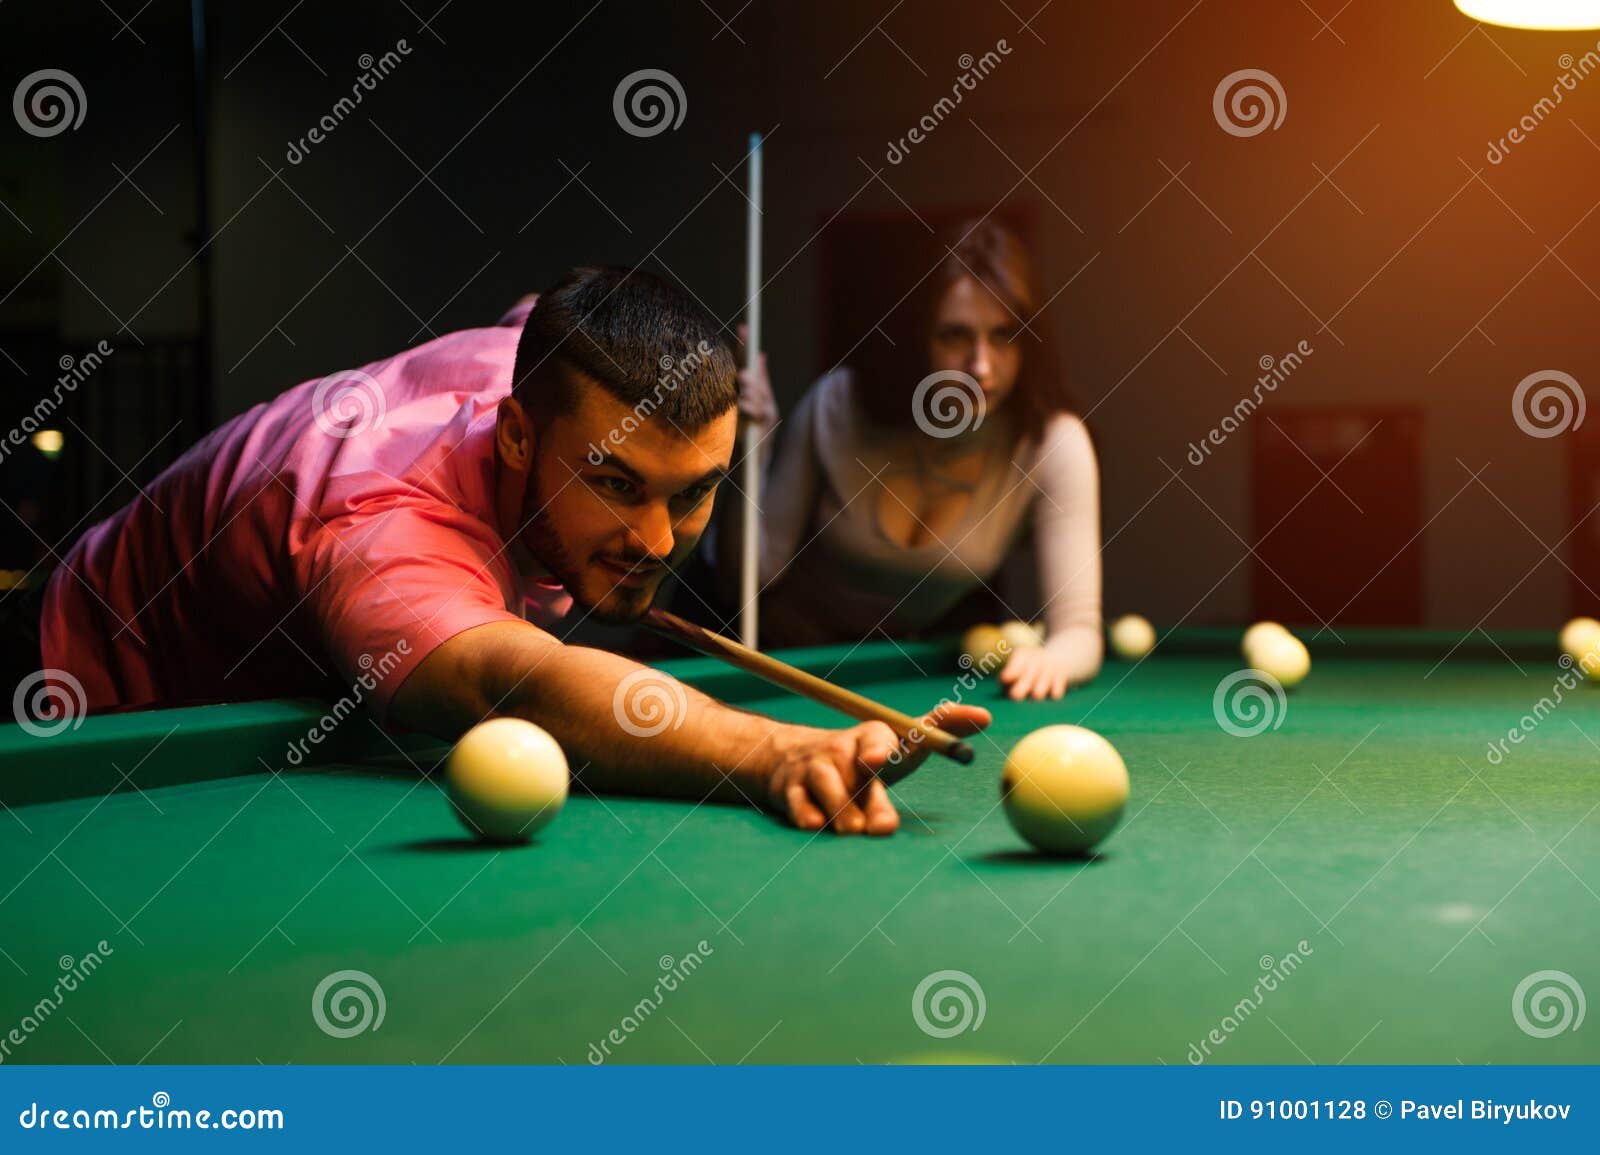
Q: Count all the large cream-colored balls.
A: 2